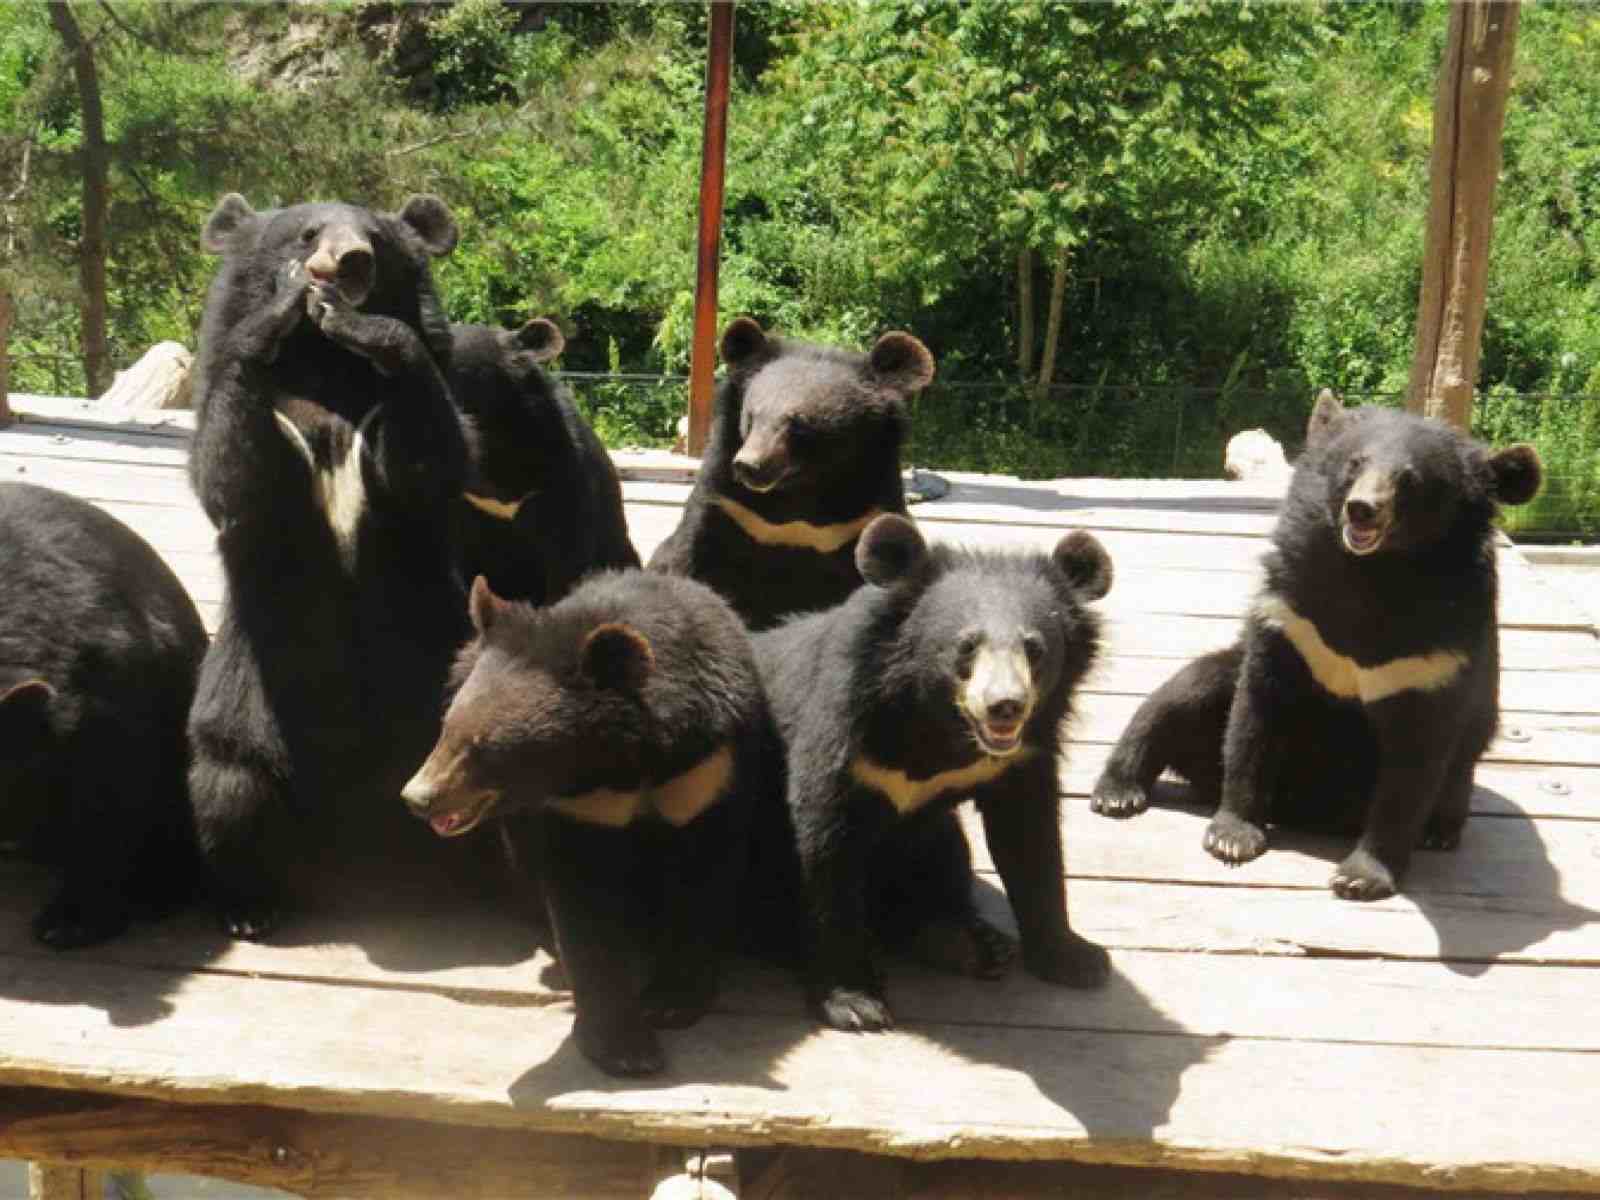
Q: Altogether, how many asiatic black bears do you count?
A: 7